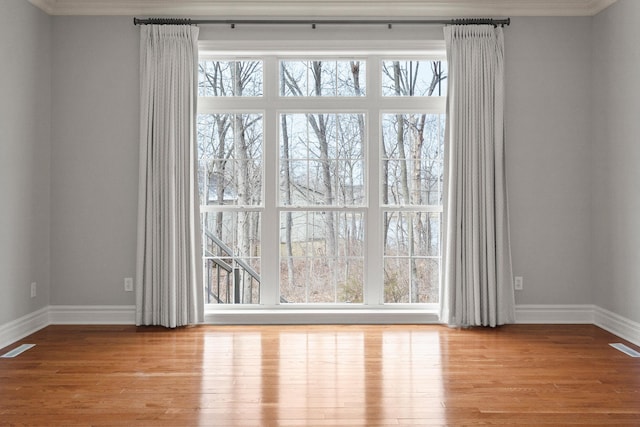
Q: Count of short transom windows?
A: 3